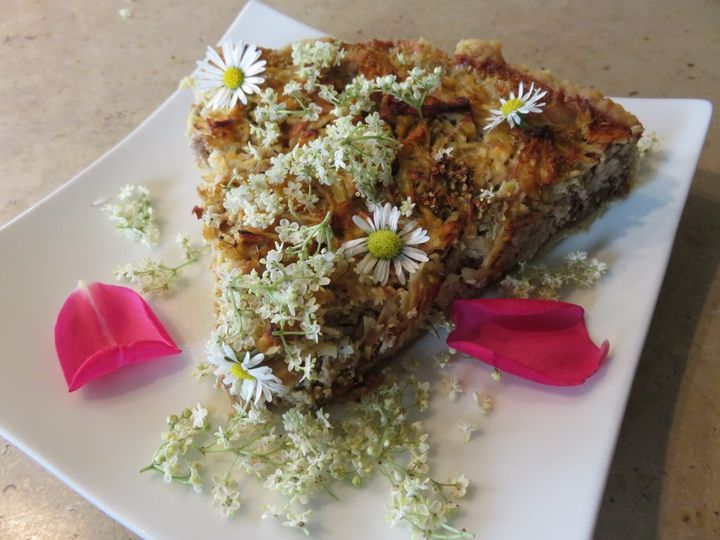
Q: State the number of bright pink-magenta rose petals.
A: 2